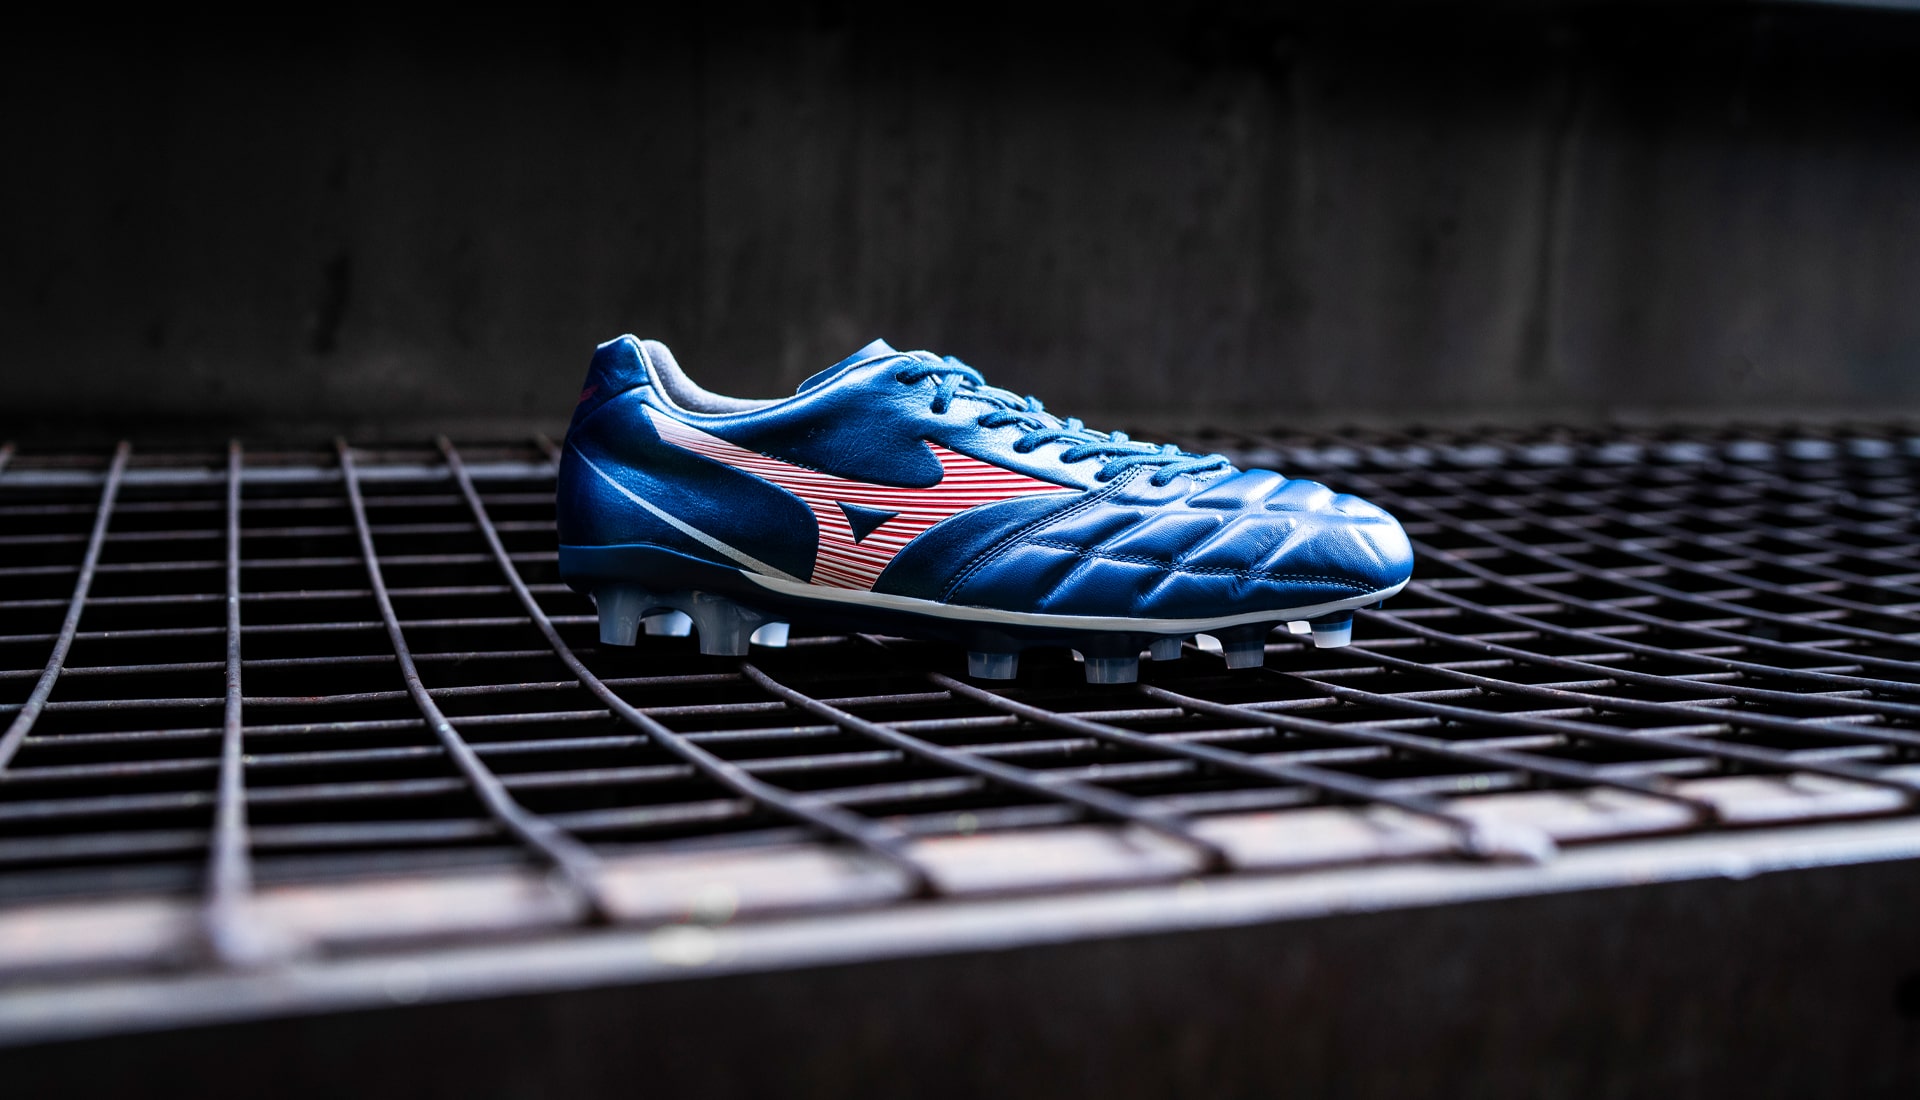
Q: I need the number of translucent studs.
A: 12